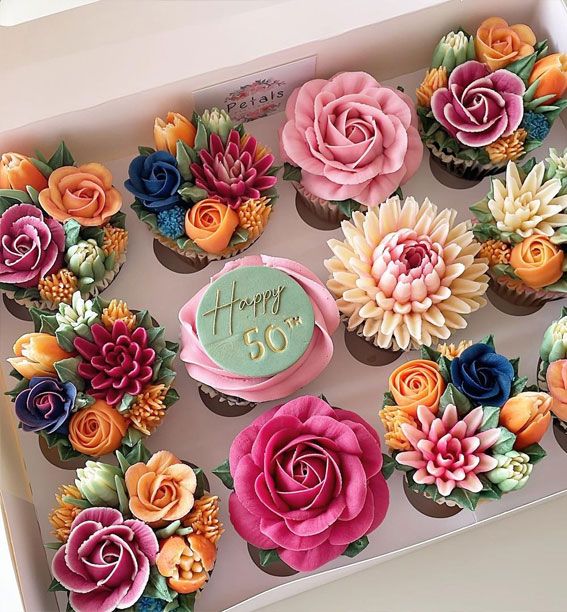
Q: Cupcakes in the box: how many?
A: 12